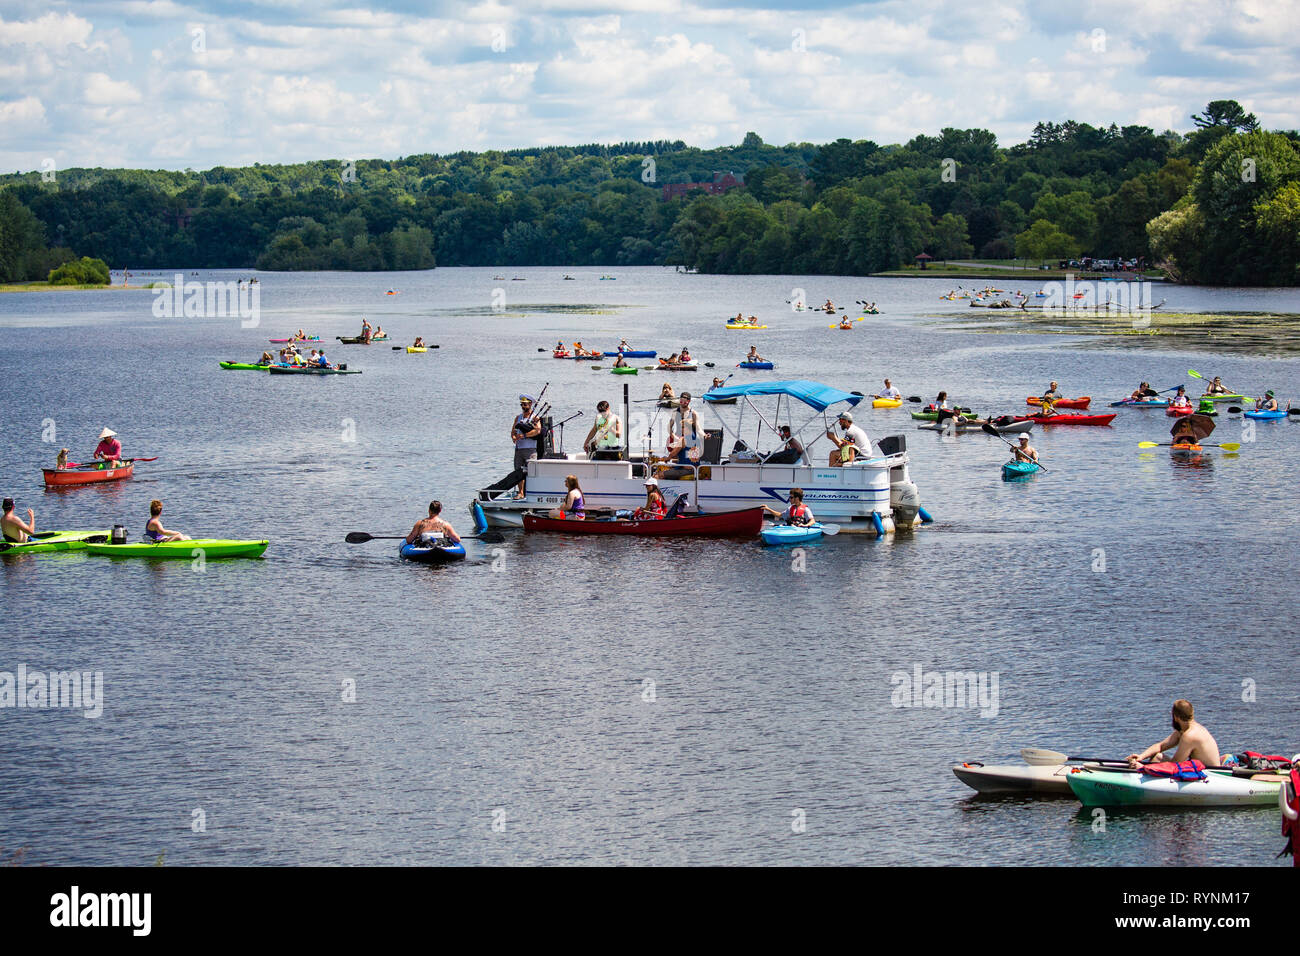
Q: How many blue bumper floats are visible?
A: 3